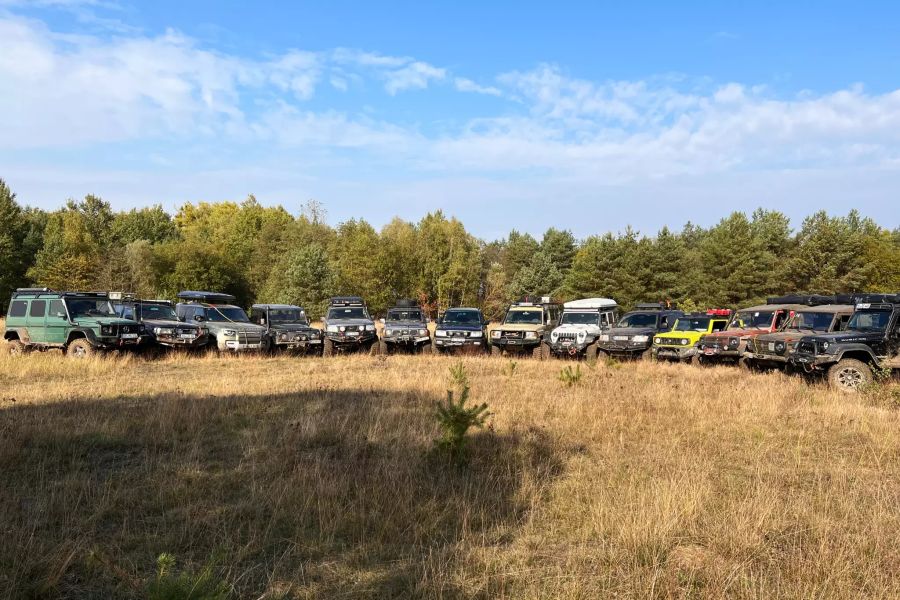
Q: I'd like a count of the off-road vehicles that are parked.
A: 14